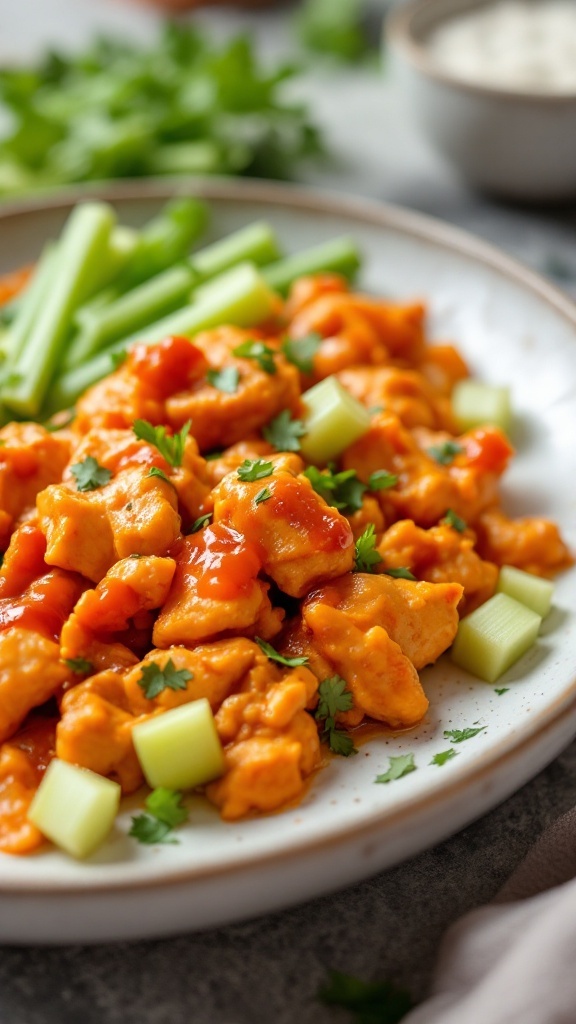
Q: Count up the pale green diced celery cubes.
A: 6